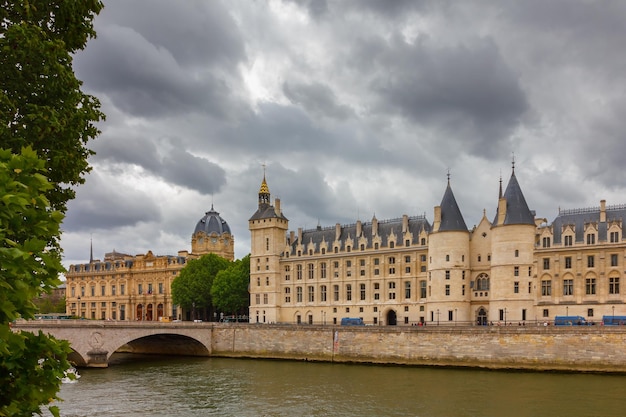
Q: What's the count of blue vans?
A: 3